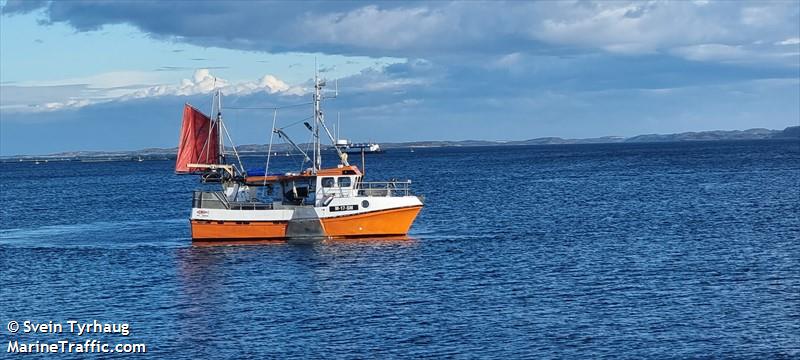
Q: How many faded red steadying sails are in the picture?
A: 1